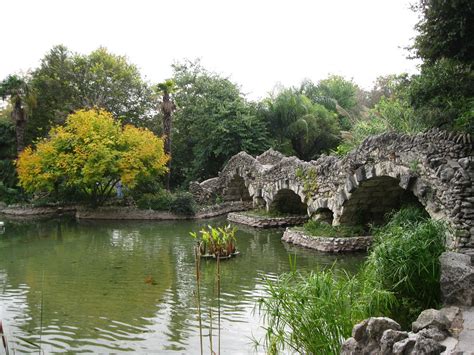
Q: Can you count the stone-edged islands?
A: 2